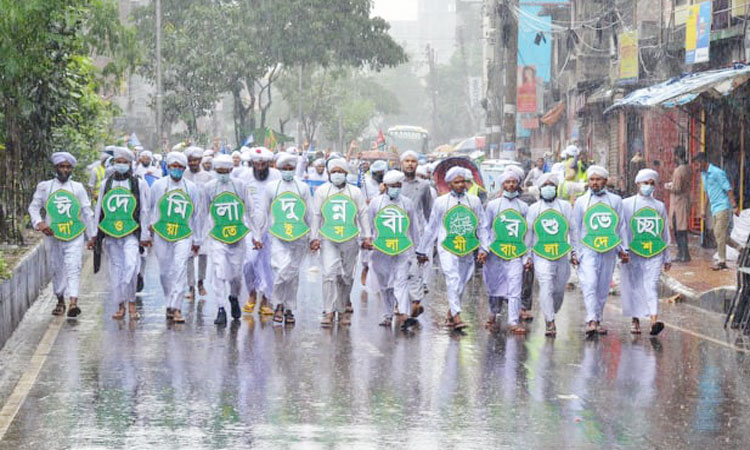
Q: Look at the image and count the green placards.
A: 12